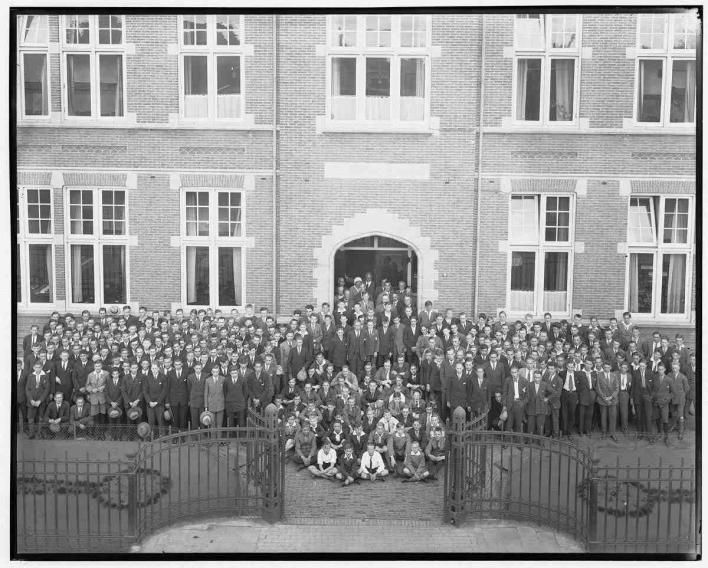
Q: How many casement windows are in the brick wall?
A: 11